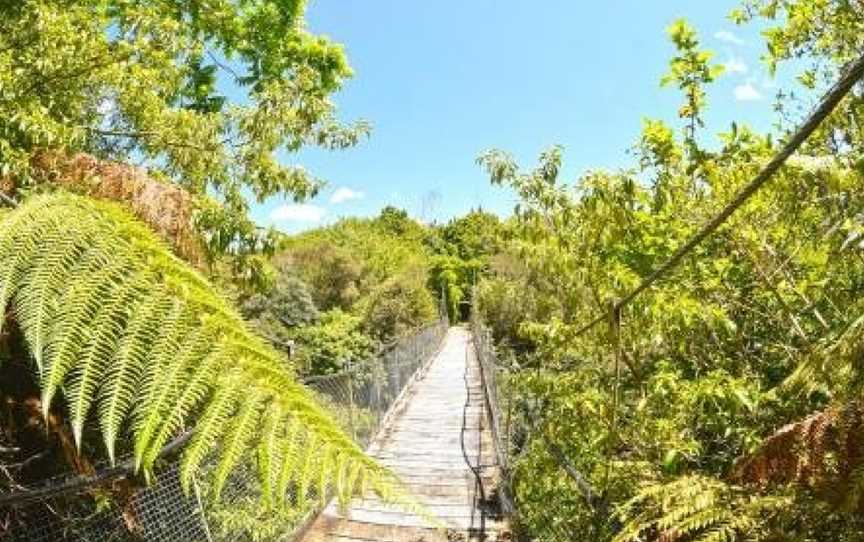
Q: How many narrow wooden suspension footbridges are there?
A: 1